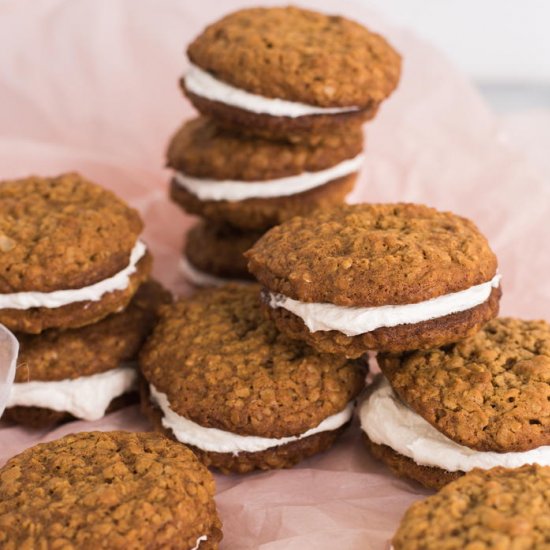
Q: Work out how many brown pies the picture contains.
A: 10